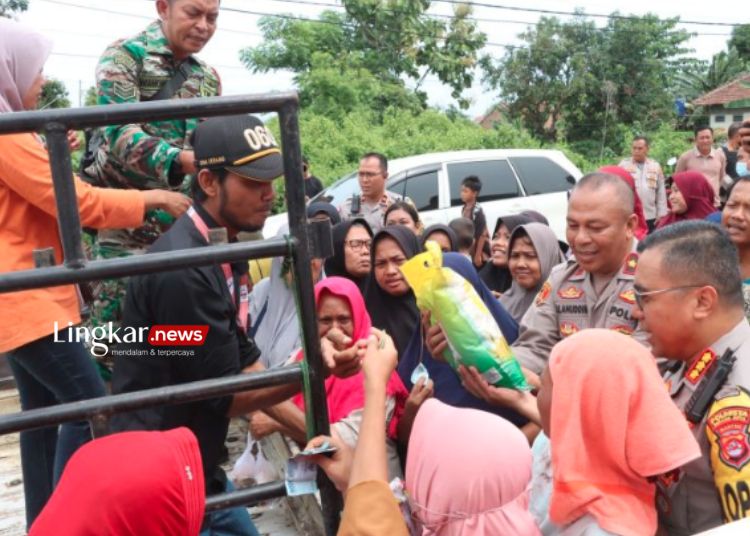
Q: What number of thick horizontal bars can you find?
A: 4